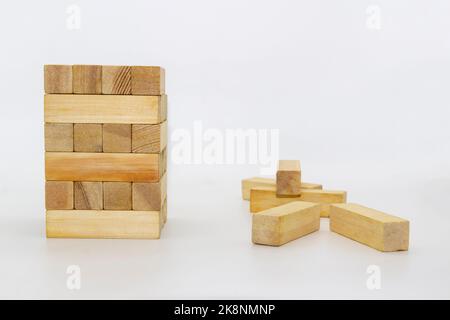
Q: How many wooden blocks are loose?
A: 5